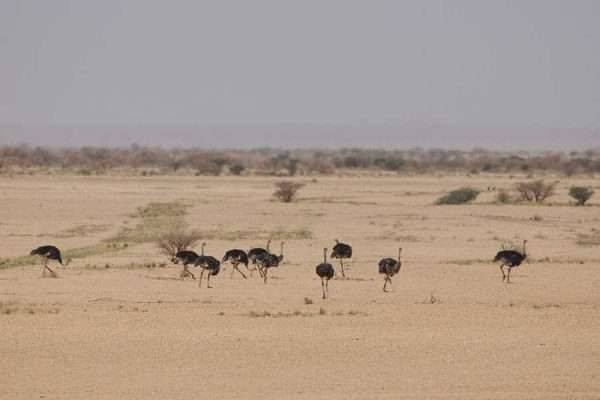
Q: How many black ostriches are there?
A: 10